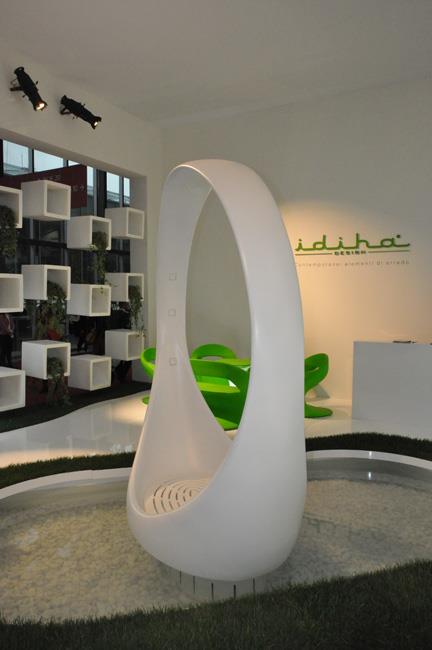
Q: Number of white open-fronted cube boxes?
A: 12